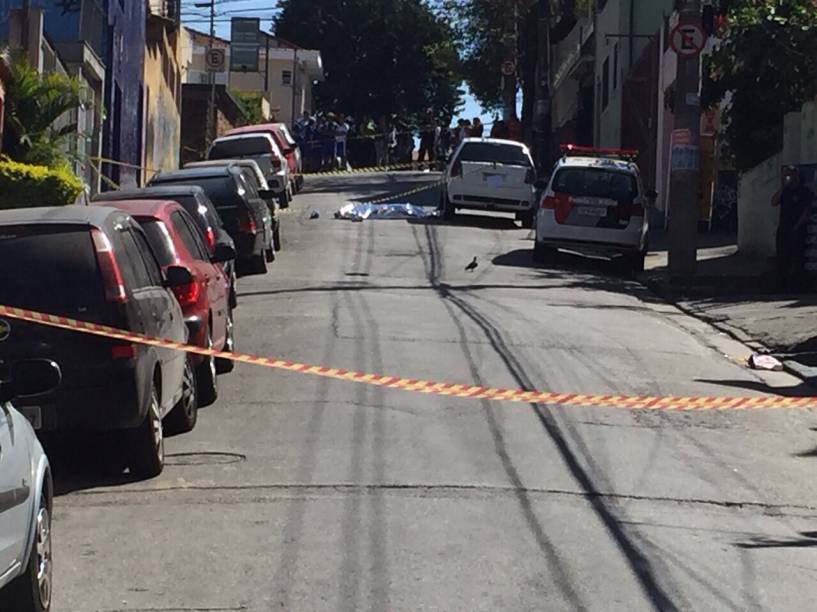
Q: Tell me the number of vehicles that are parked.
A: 11